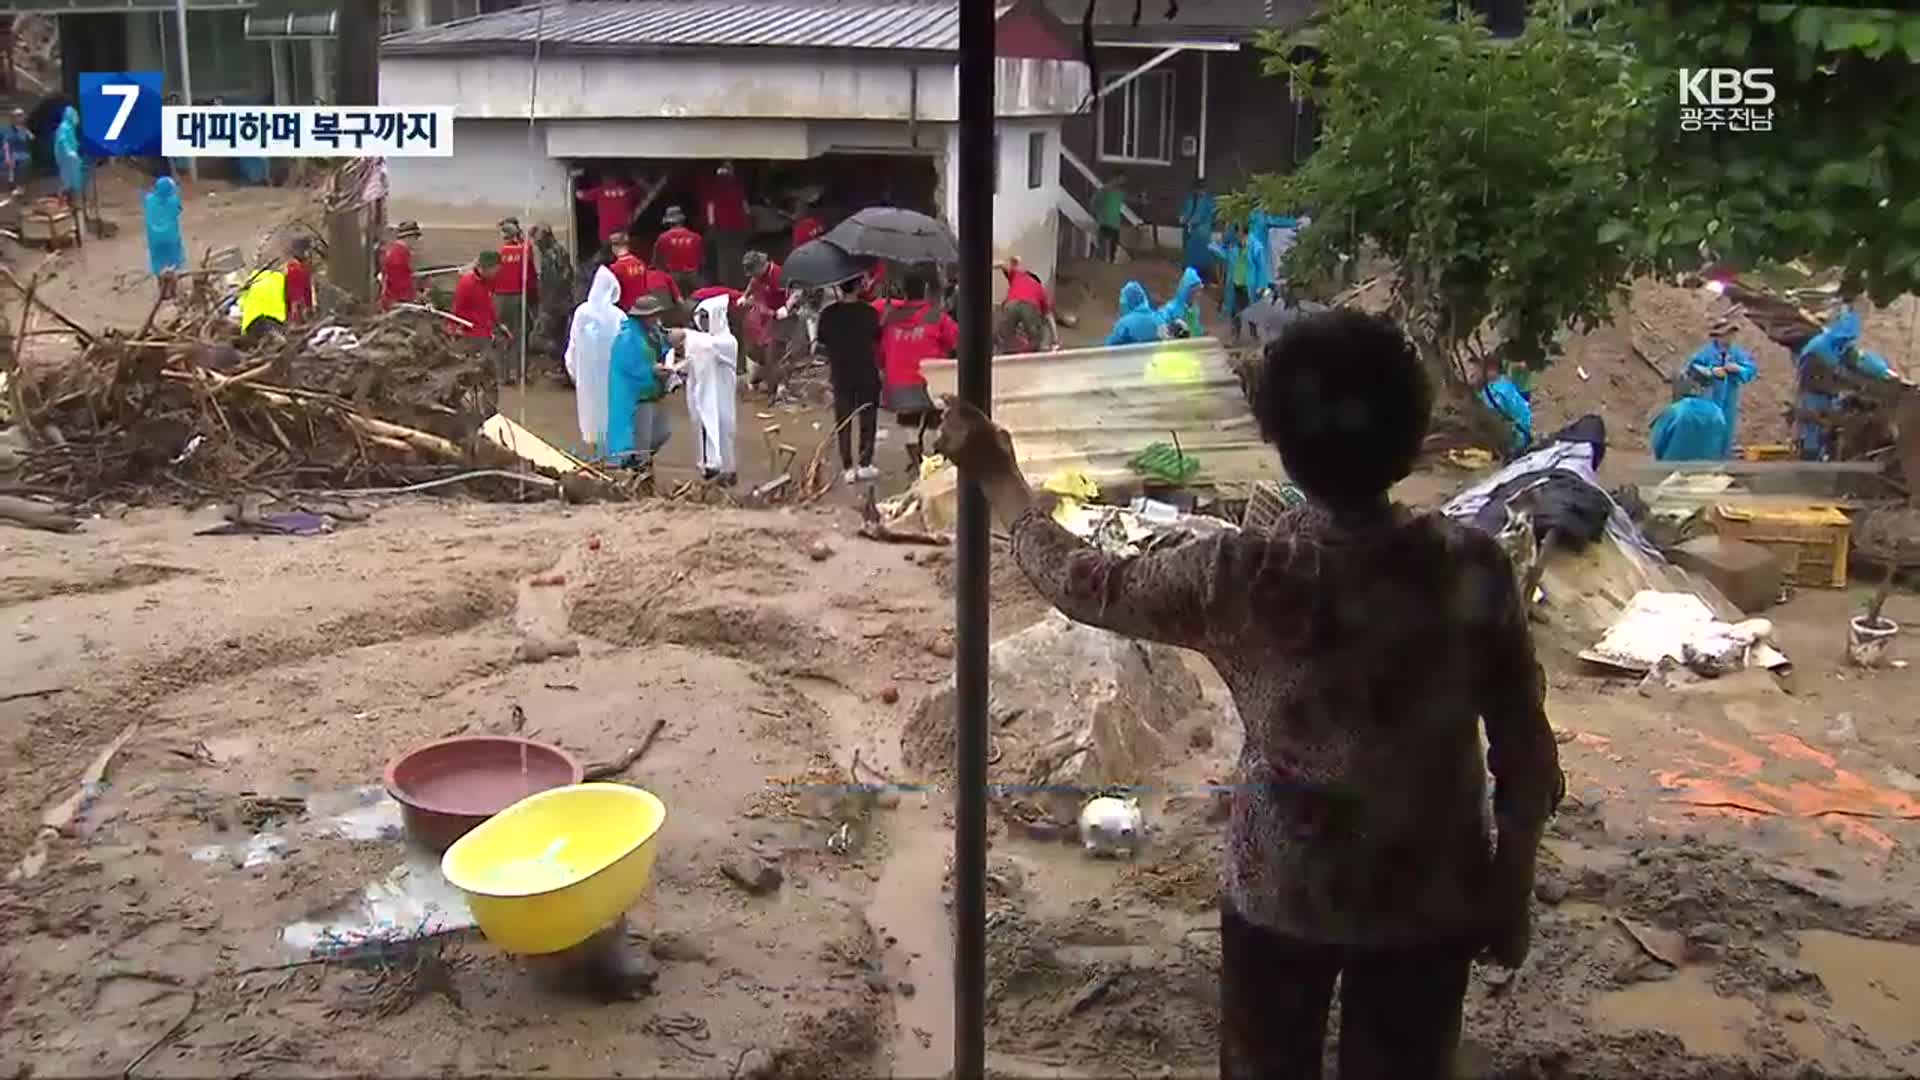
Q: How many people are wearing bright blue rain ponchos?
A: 12